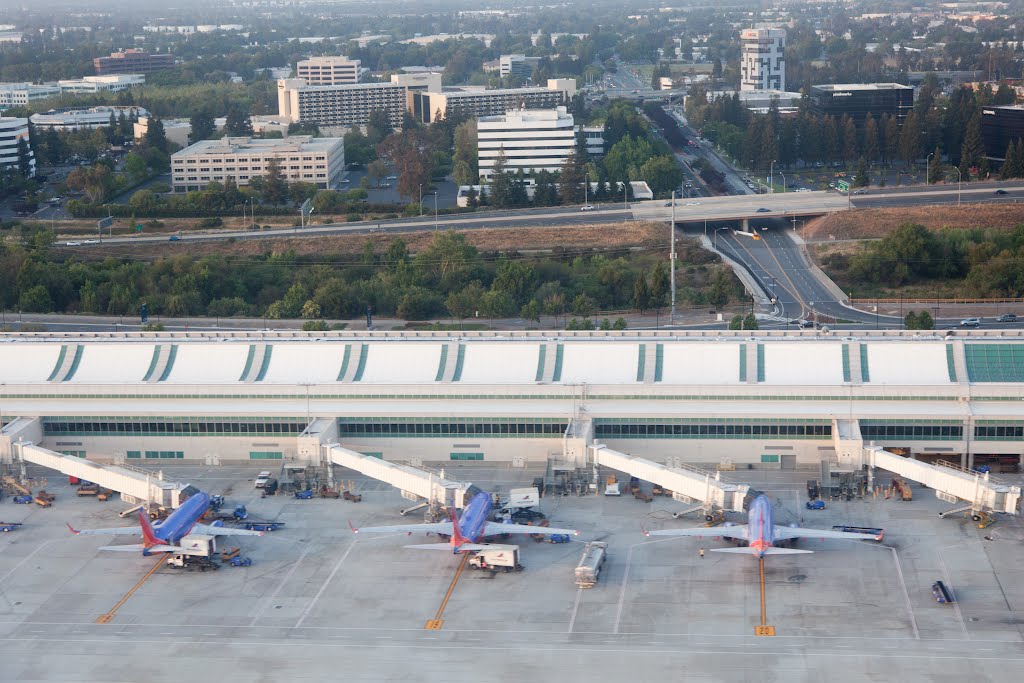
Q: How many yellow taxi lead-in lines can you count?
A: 3